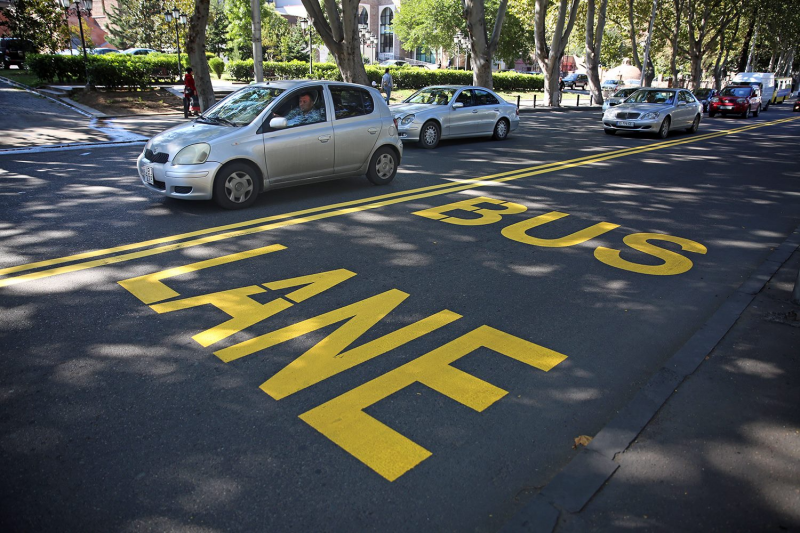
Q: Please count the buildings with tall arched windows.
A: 1